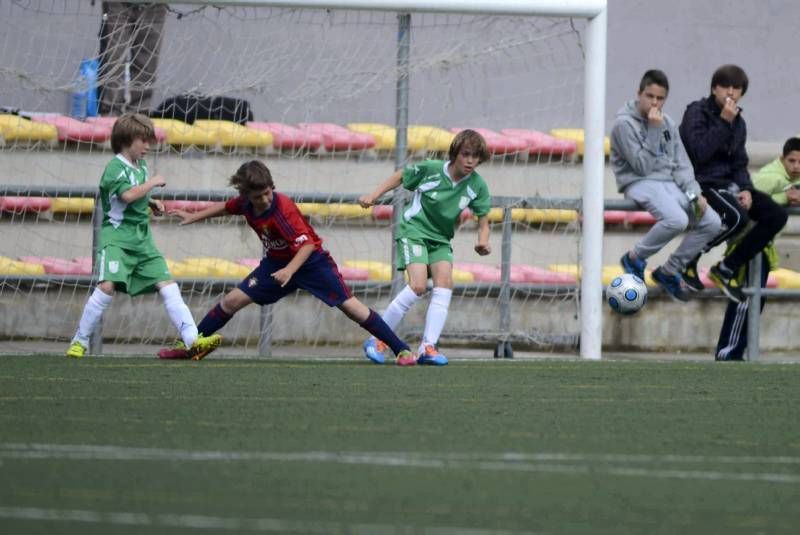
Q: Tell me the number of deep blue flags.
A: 0